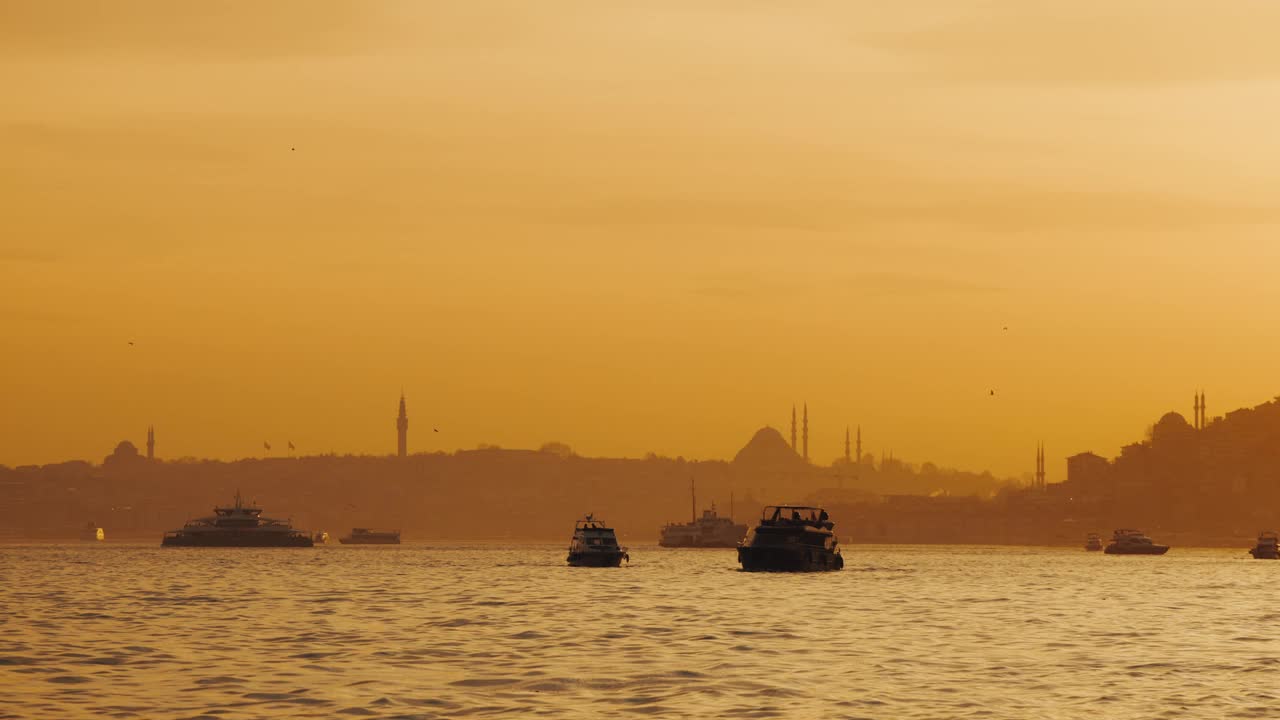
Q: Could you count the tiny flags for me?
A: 2